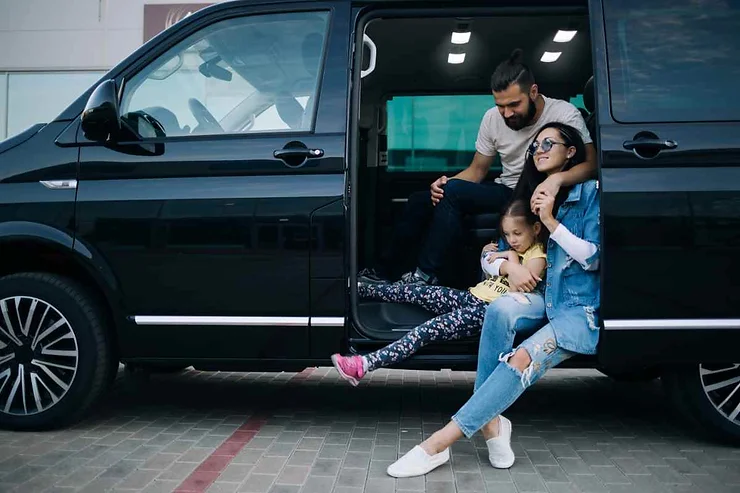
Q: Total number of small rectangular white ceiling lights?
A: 4